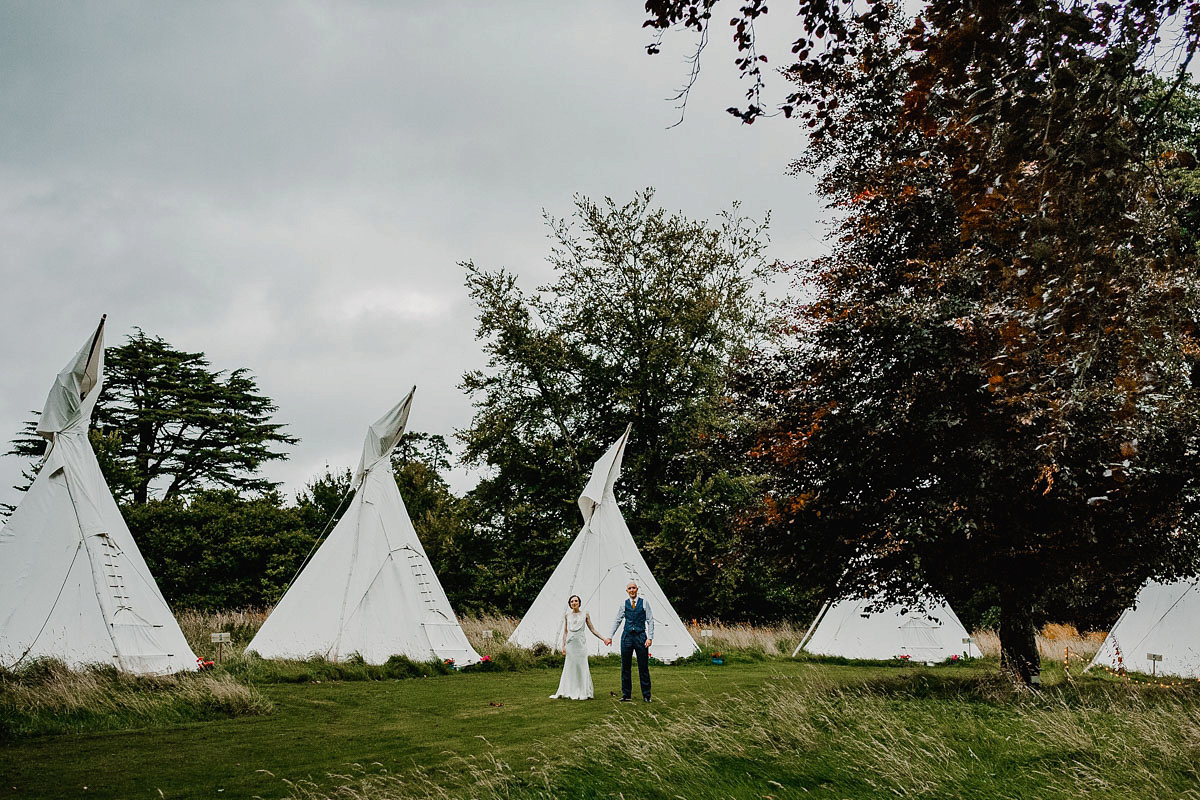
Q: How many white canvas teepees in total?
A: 5